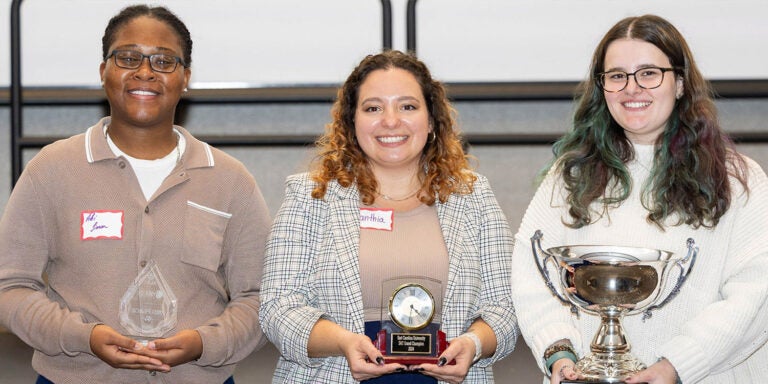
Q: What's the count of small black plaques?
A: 1